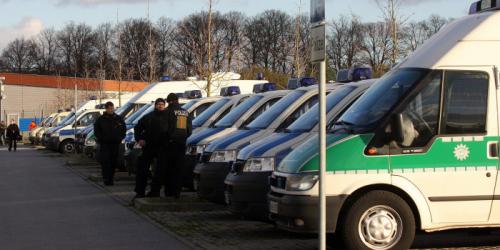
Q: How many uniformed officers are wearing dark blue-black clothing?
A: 3